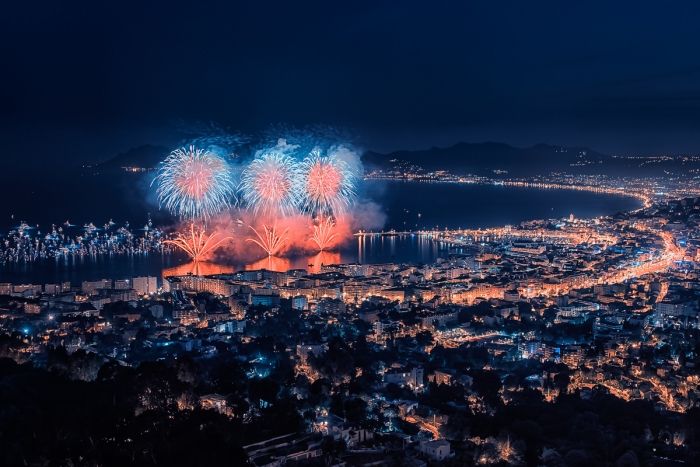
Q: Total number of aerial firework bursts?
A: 3